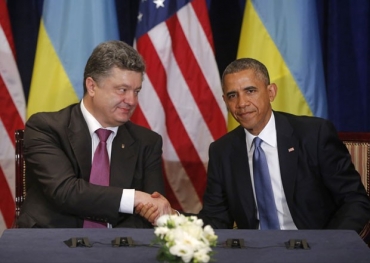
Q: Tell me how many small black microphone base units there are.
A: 4